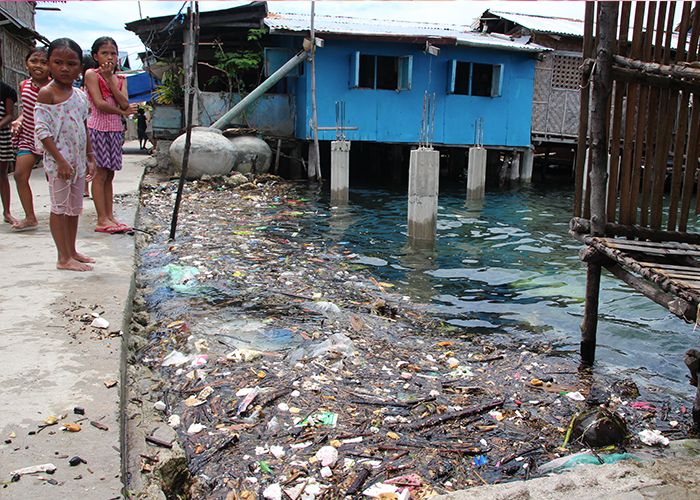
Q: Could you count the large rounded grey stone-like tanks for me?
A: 2